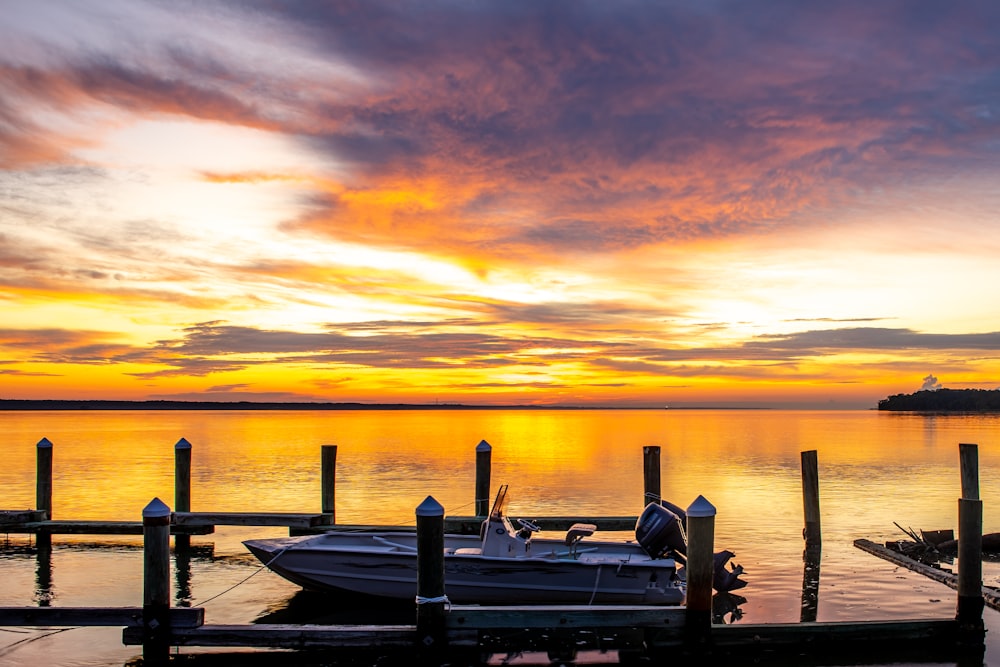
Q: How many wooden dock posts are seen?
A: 11